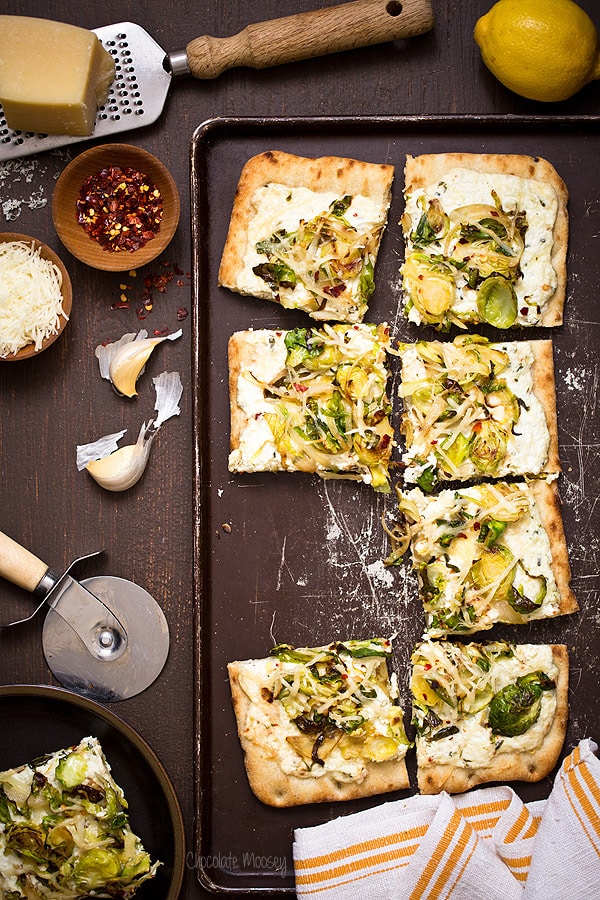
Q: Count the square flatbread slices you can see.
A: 8